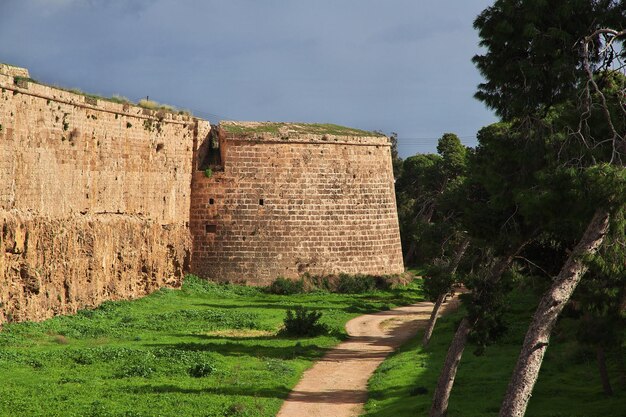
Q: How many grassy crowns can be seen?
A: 2